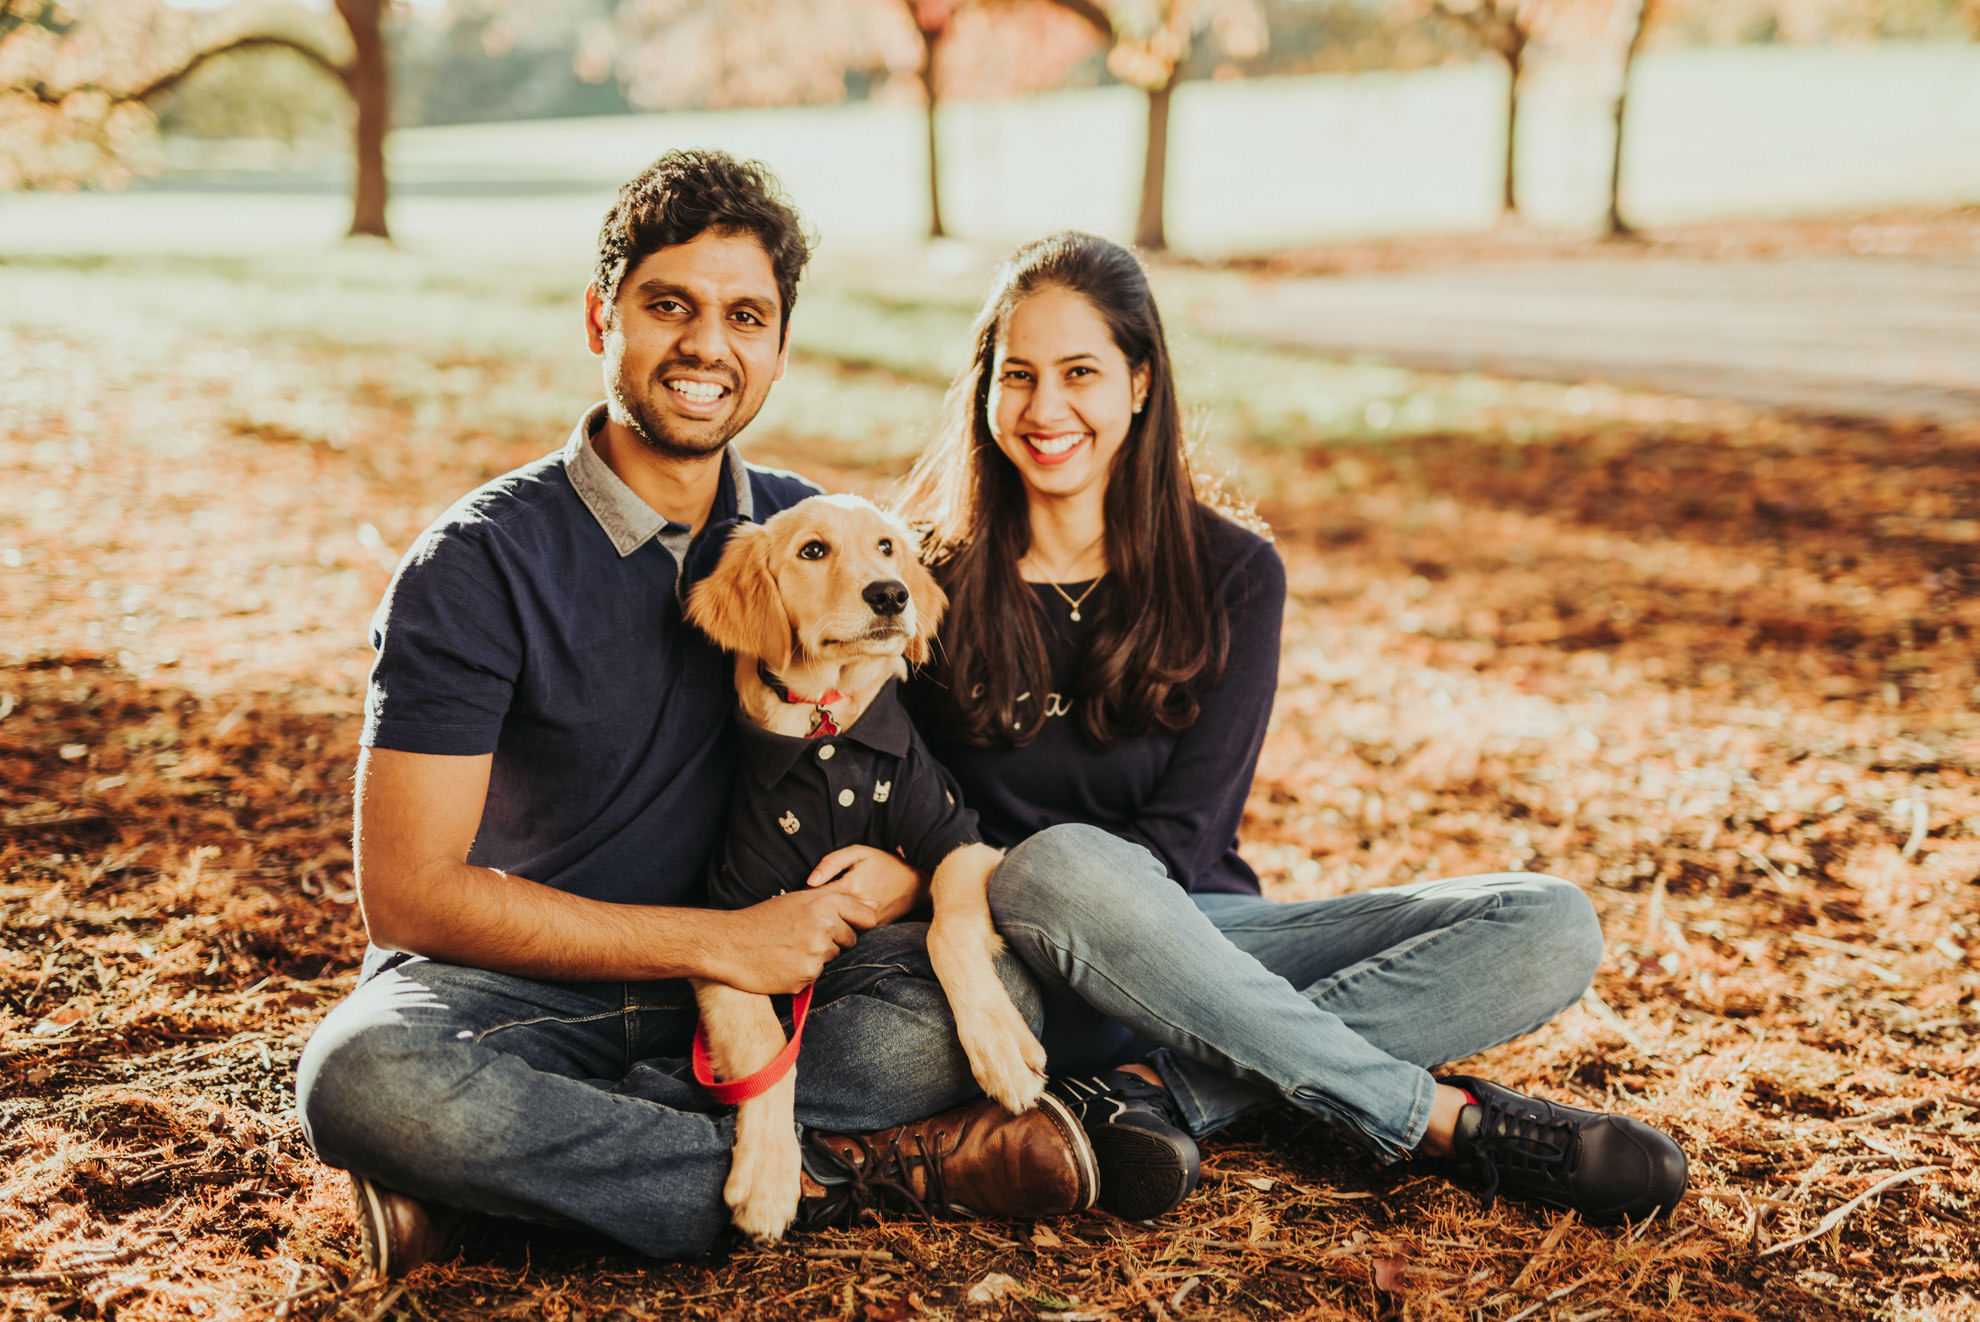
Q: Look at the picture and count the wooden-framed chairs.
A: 0